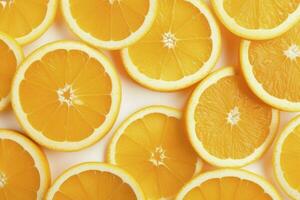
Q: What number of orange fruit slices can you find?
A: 13